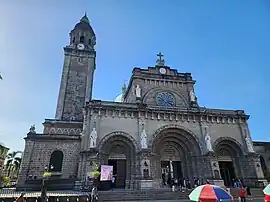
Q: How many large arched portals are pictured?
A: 3